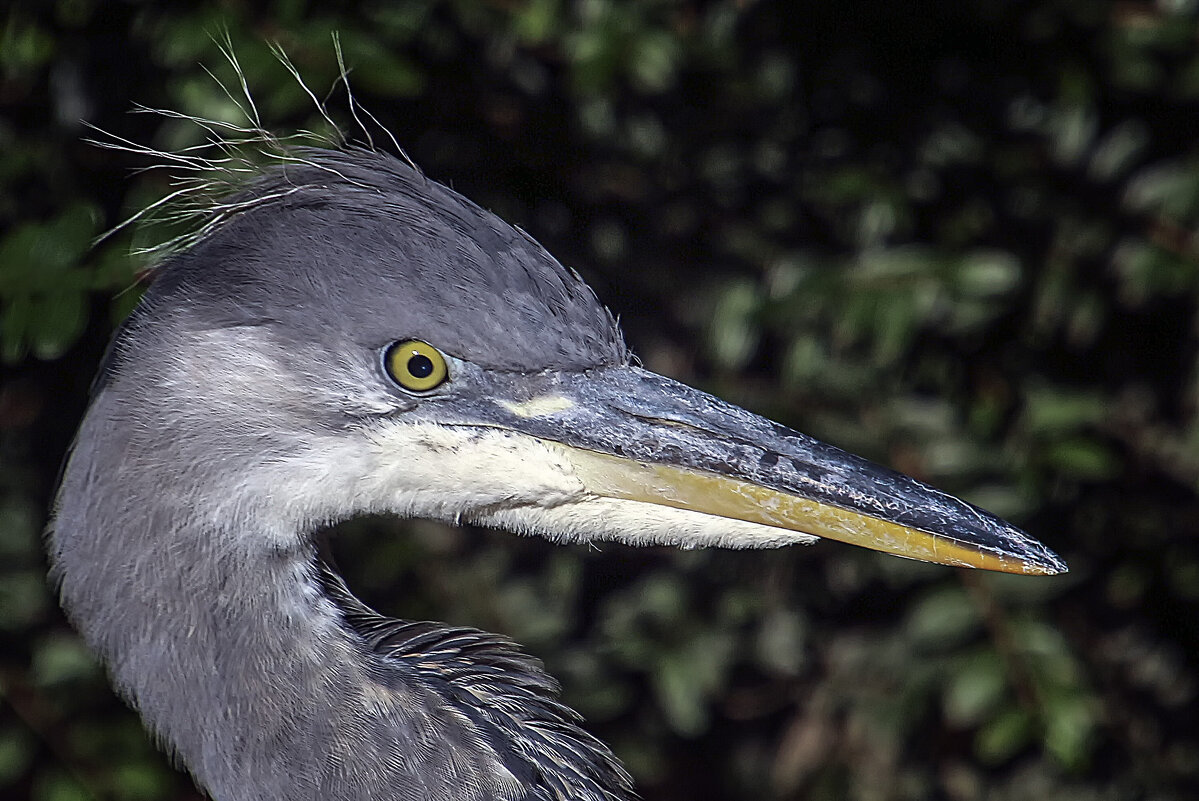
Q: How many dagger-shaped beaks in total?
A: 1